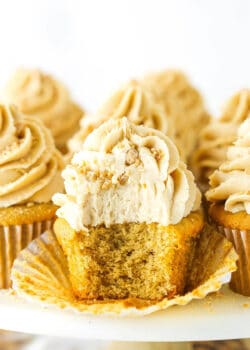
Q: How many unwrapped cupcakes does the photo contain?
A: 1